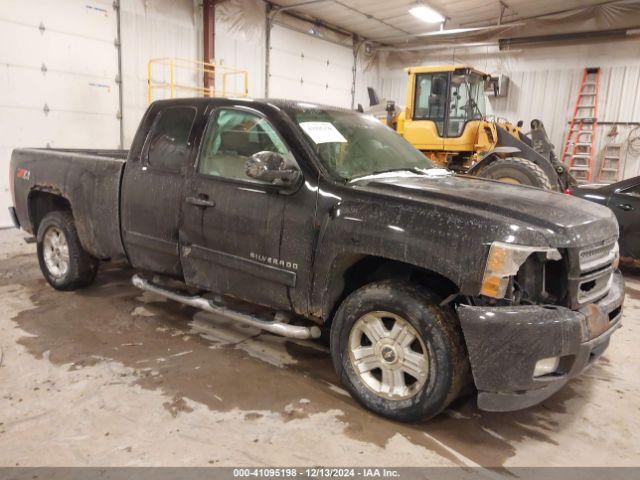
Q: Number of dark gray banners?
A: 1